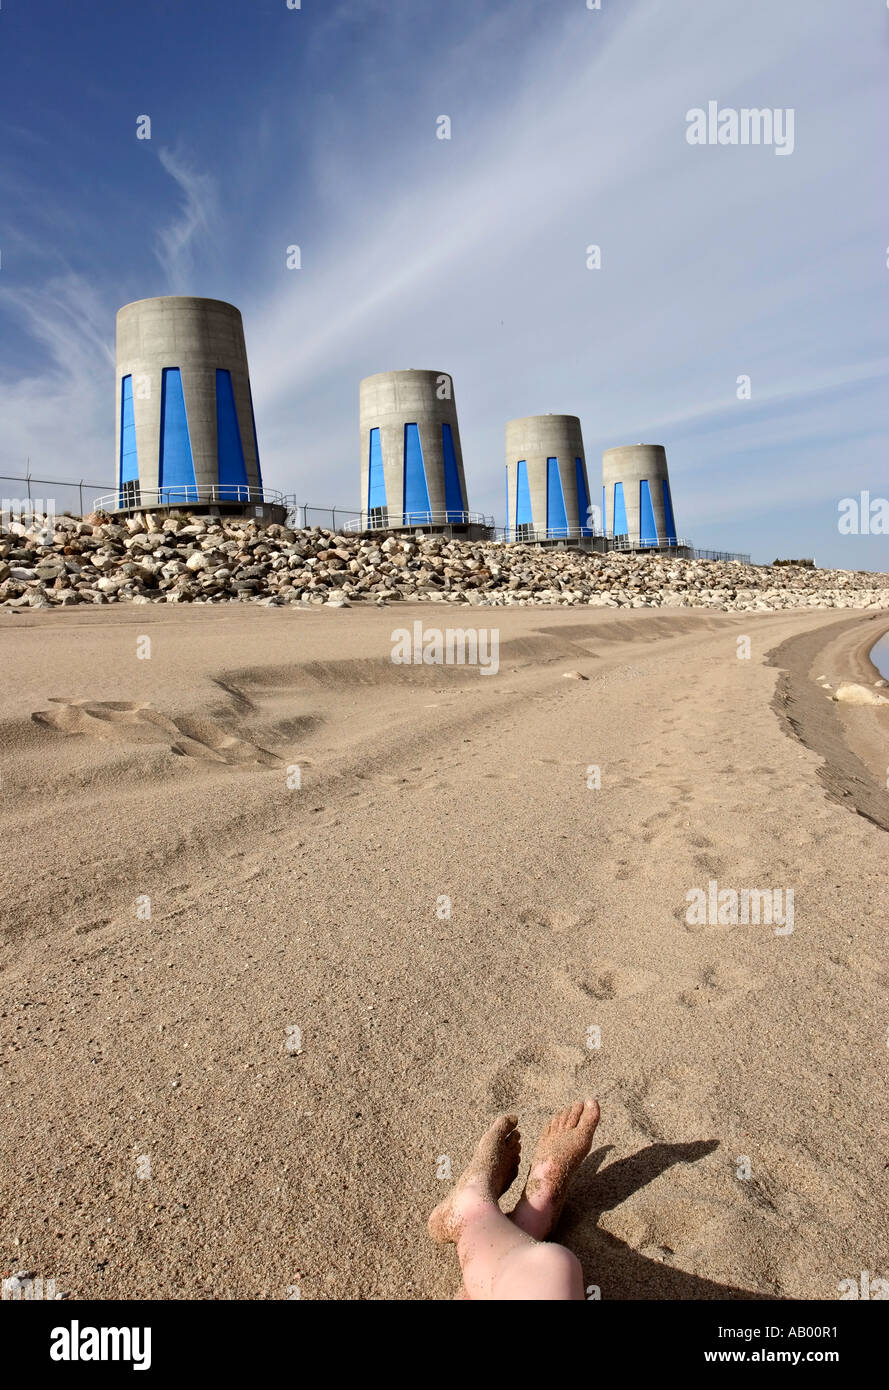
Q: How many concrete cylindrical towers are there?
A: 4